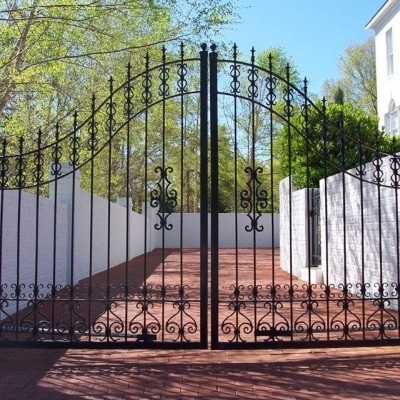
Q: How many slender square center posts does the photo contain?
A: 2